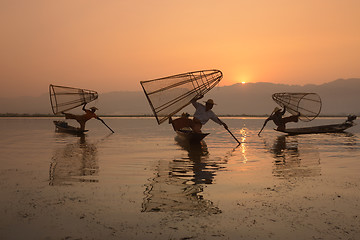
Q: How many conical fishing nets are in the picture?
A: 3